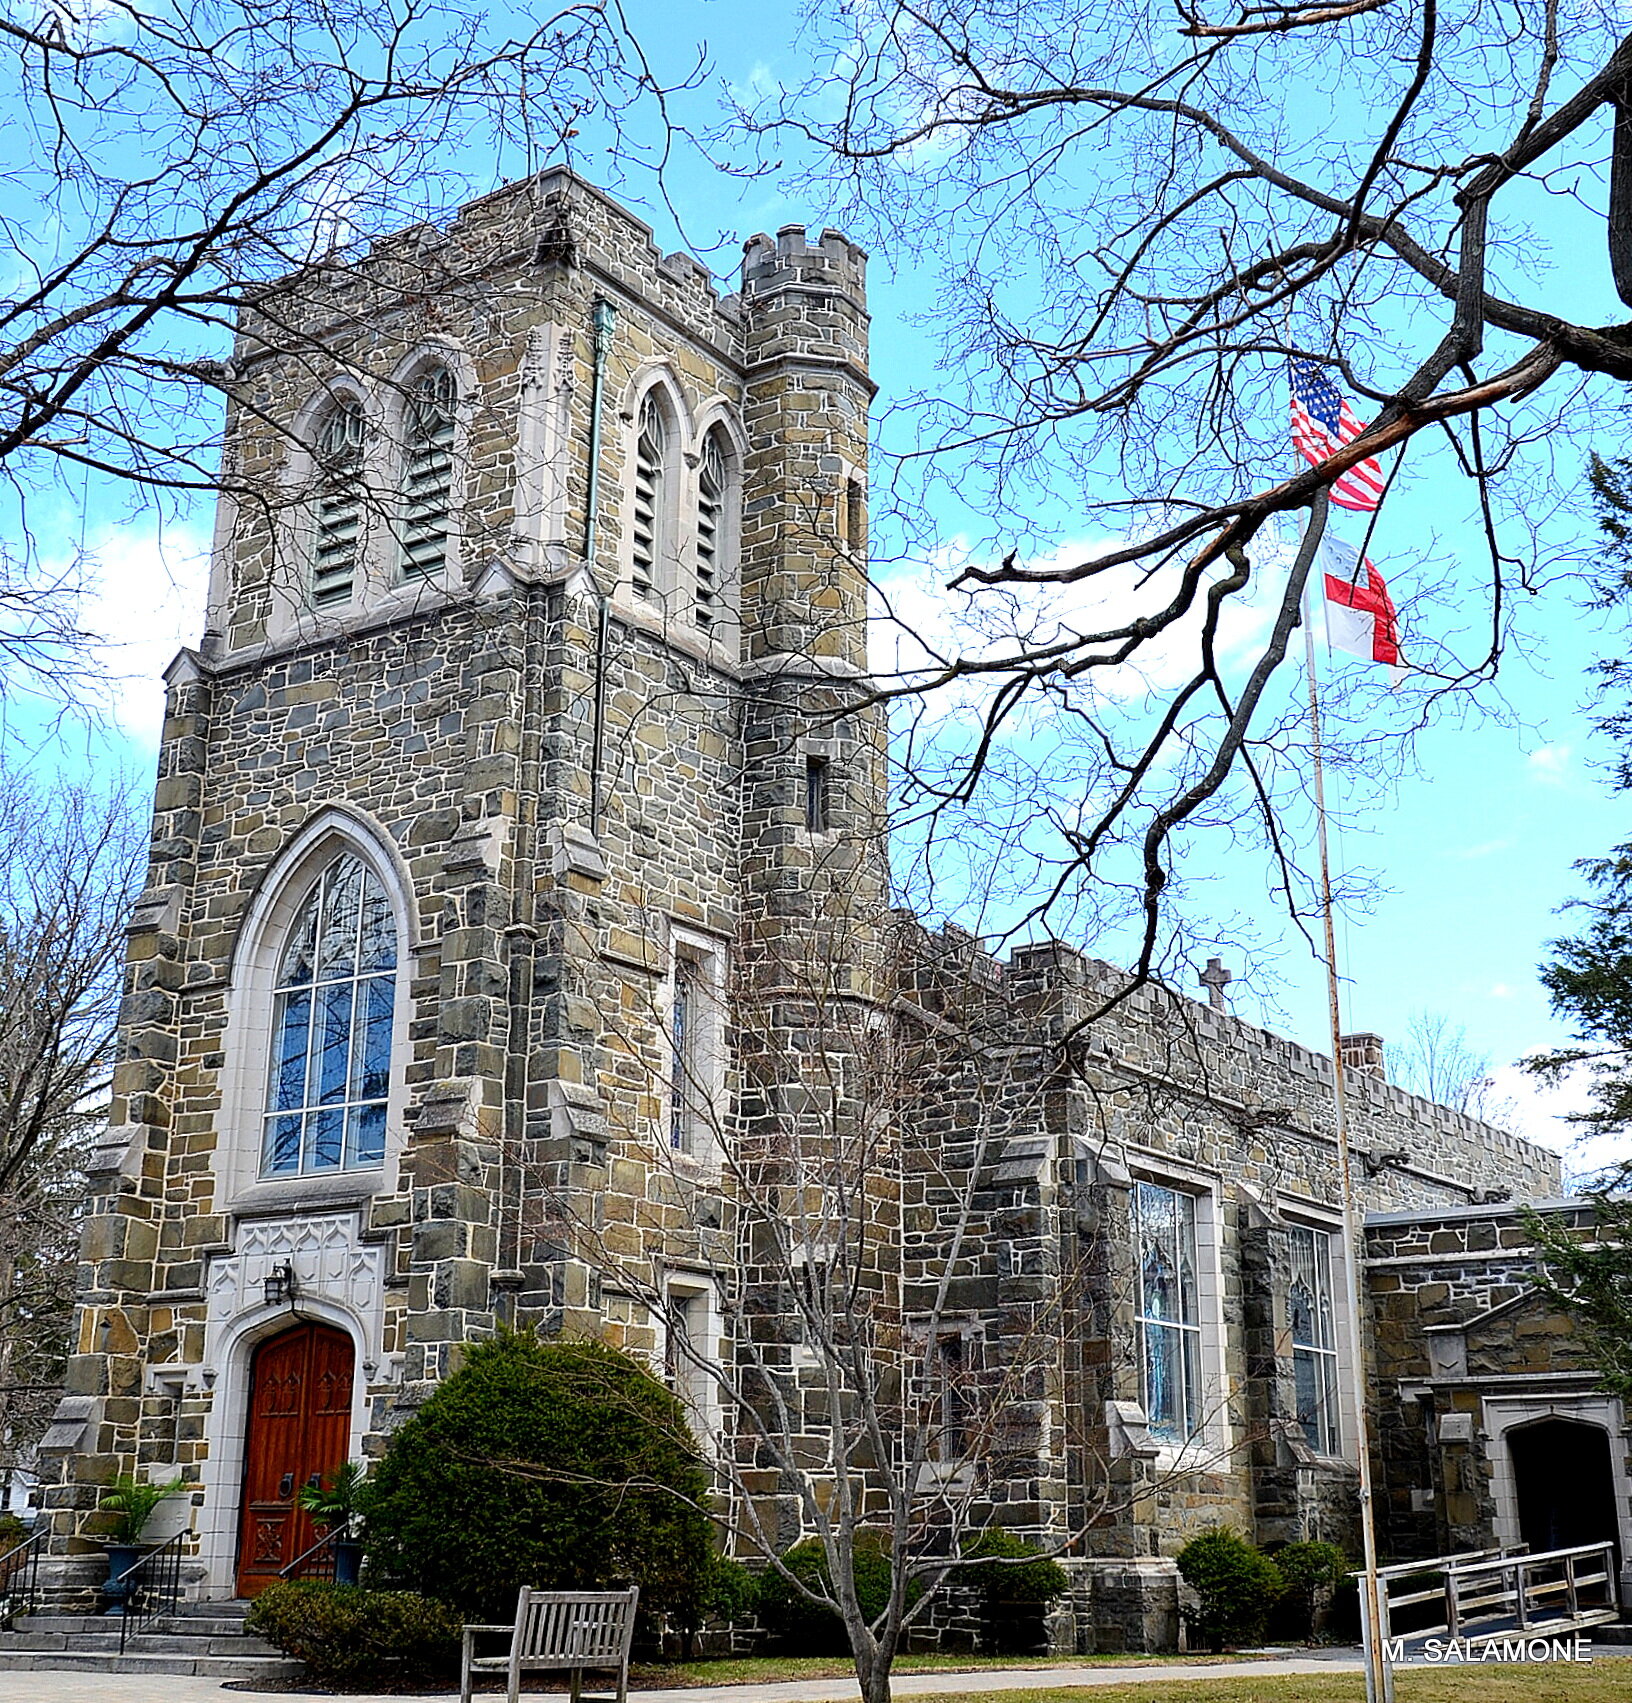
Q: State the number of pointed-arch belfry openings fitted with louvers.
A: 4